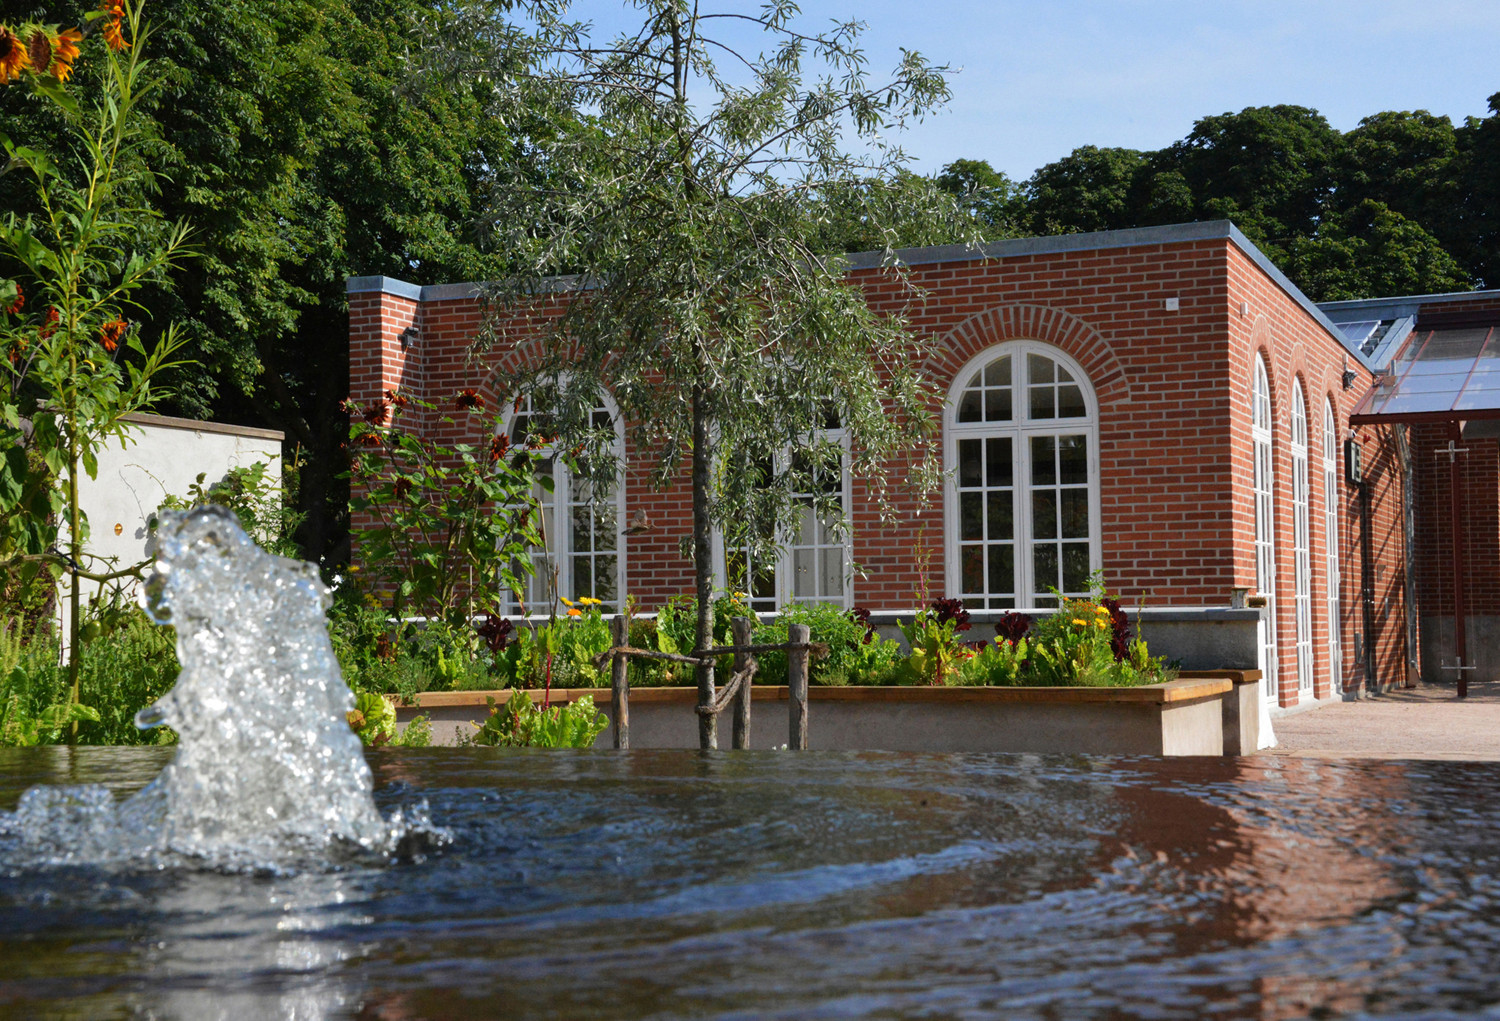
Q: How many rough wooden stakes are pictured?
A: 3